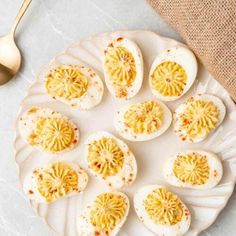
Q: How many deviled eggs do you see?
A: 11